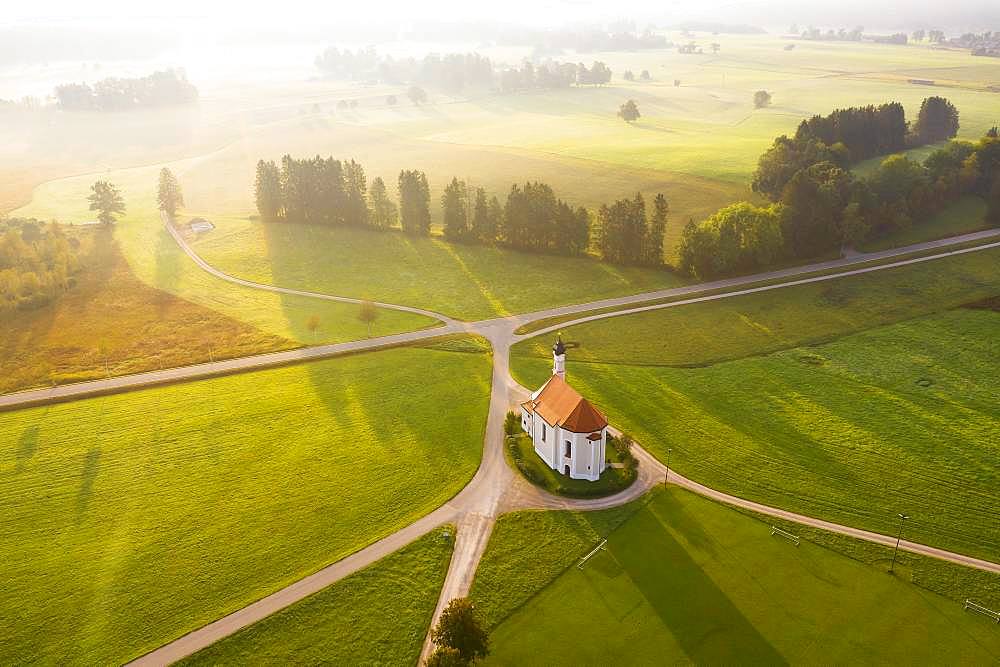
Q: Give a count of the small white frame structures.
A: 3